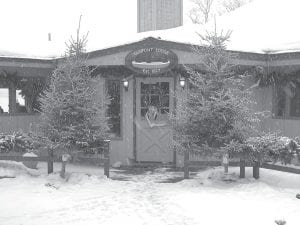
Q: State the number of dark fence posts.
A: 5